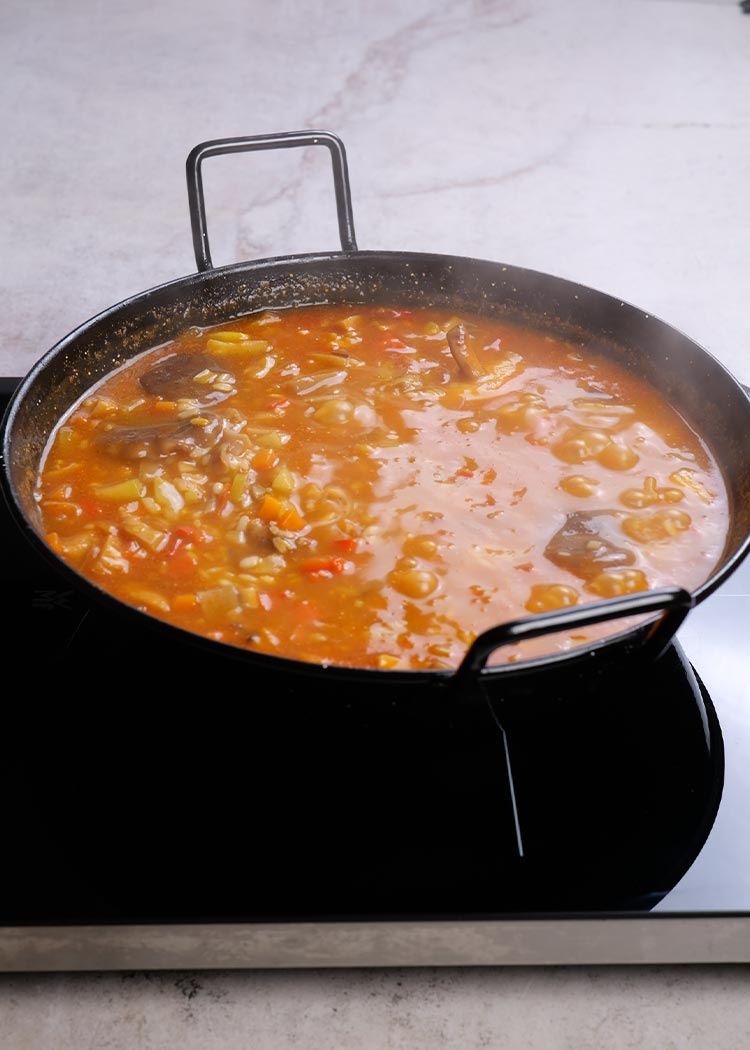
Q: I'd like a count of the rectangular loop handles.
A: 2